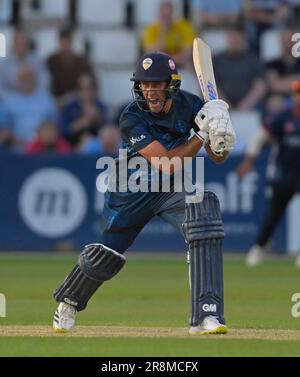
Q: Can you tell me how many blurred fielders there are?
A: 1